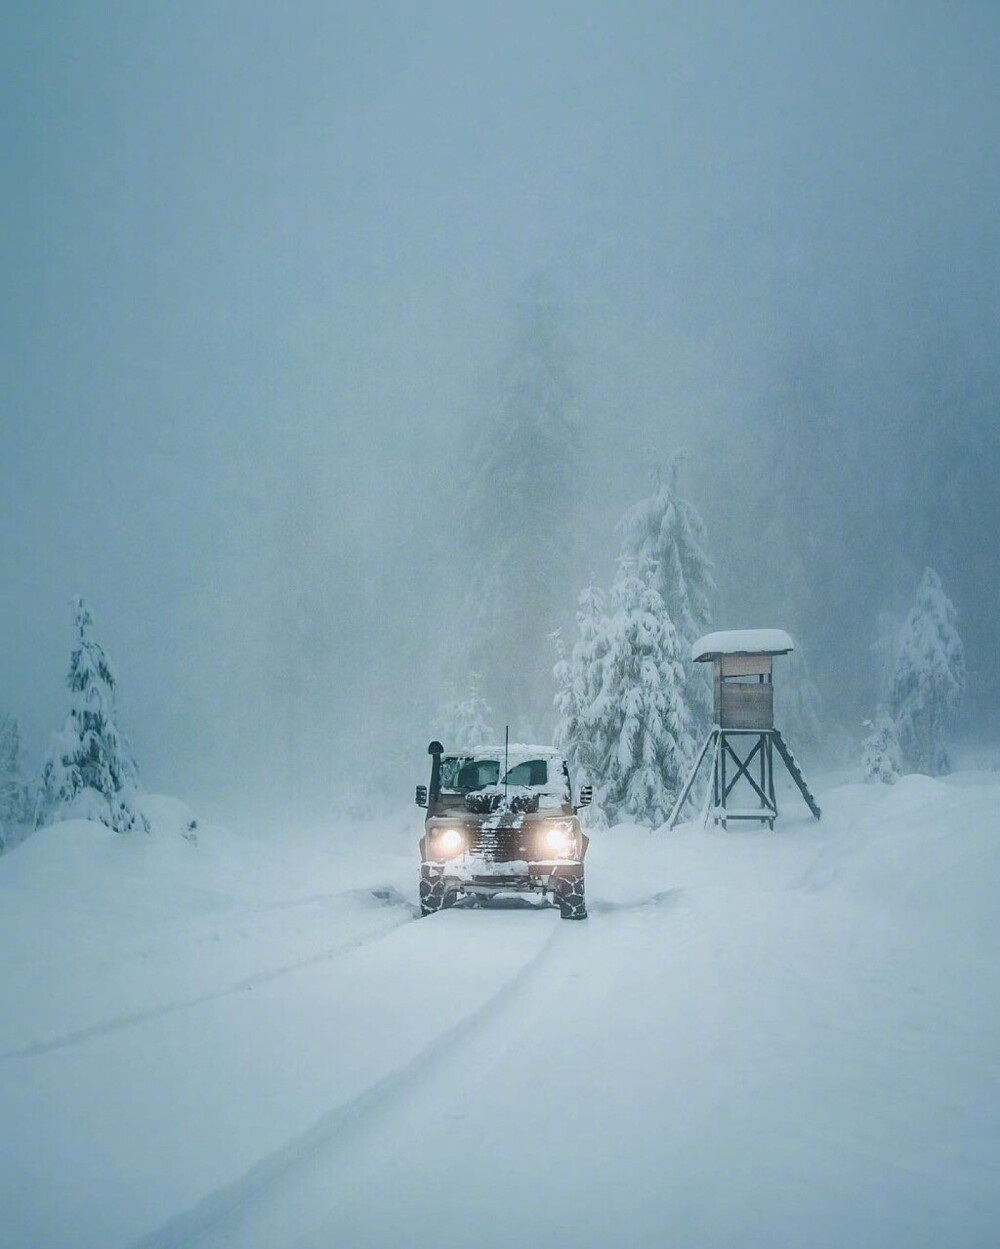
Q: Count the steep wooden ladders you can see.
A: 1